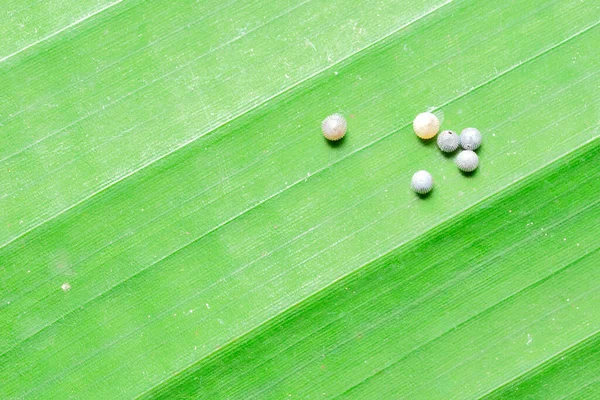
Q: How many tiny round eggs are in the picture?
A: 6